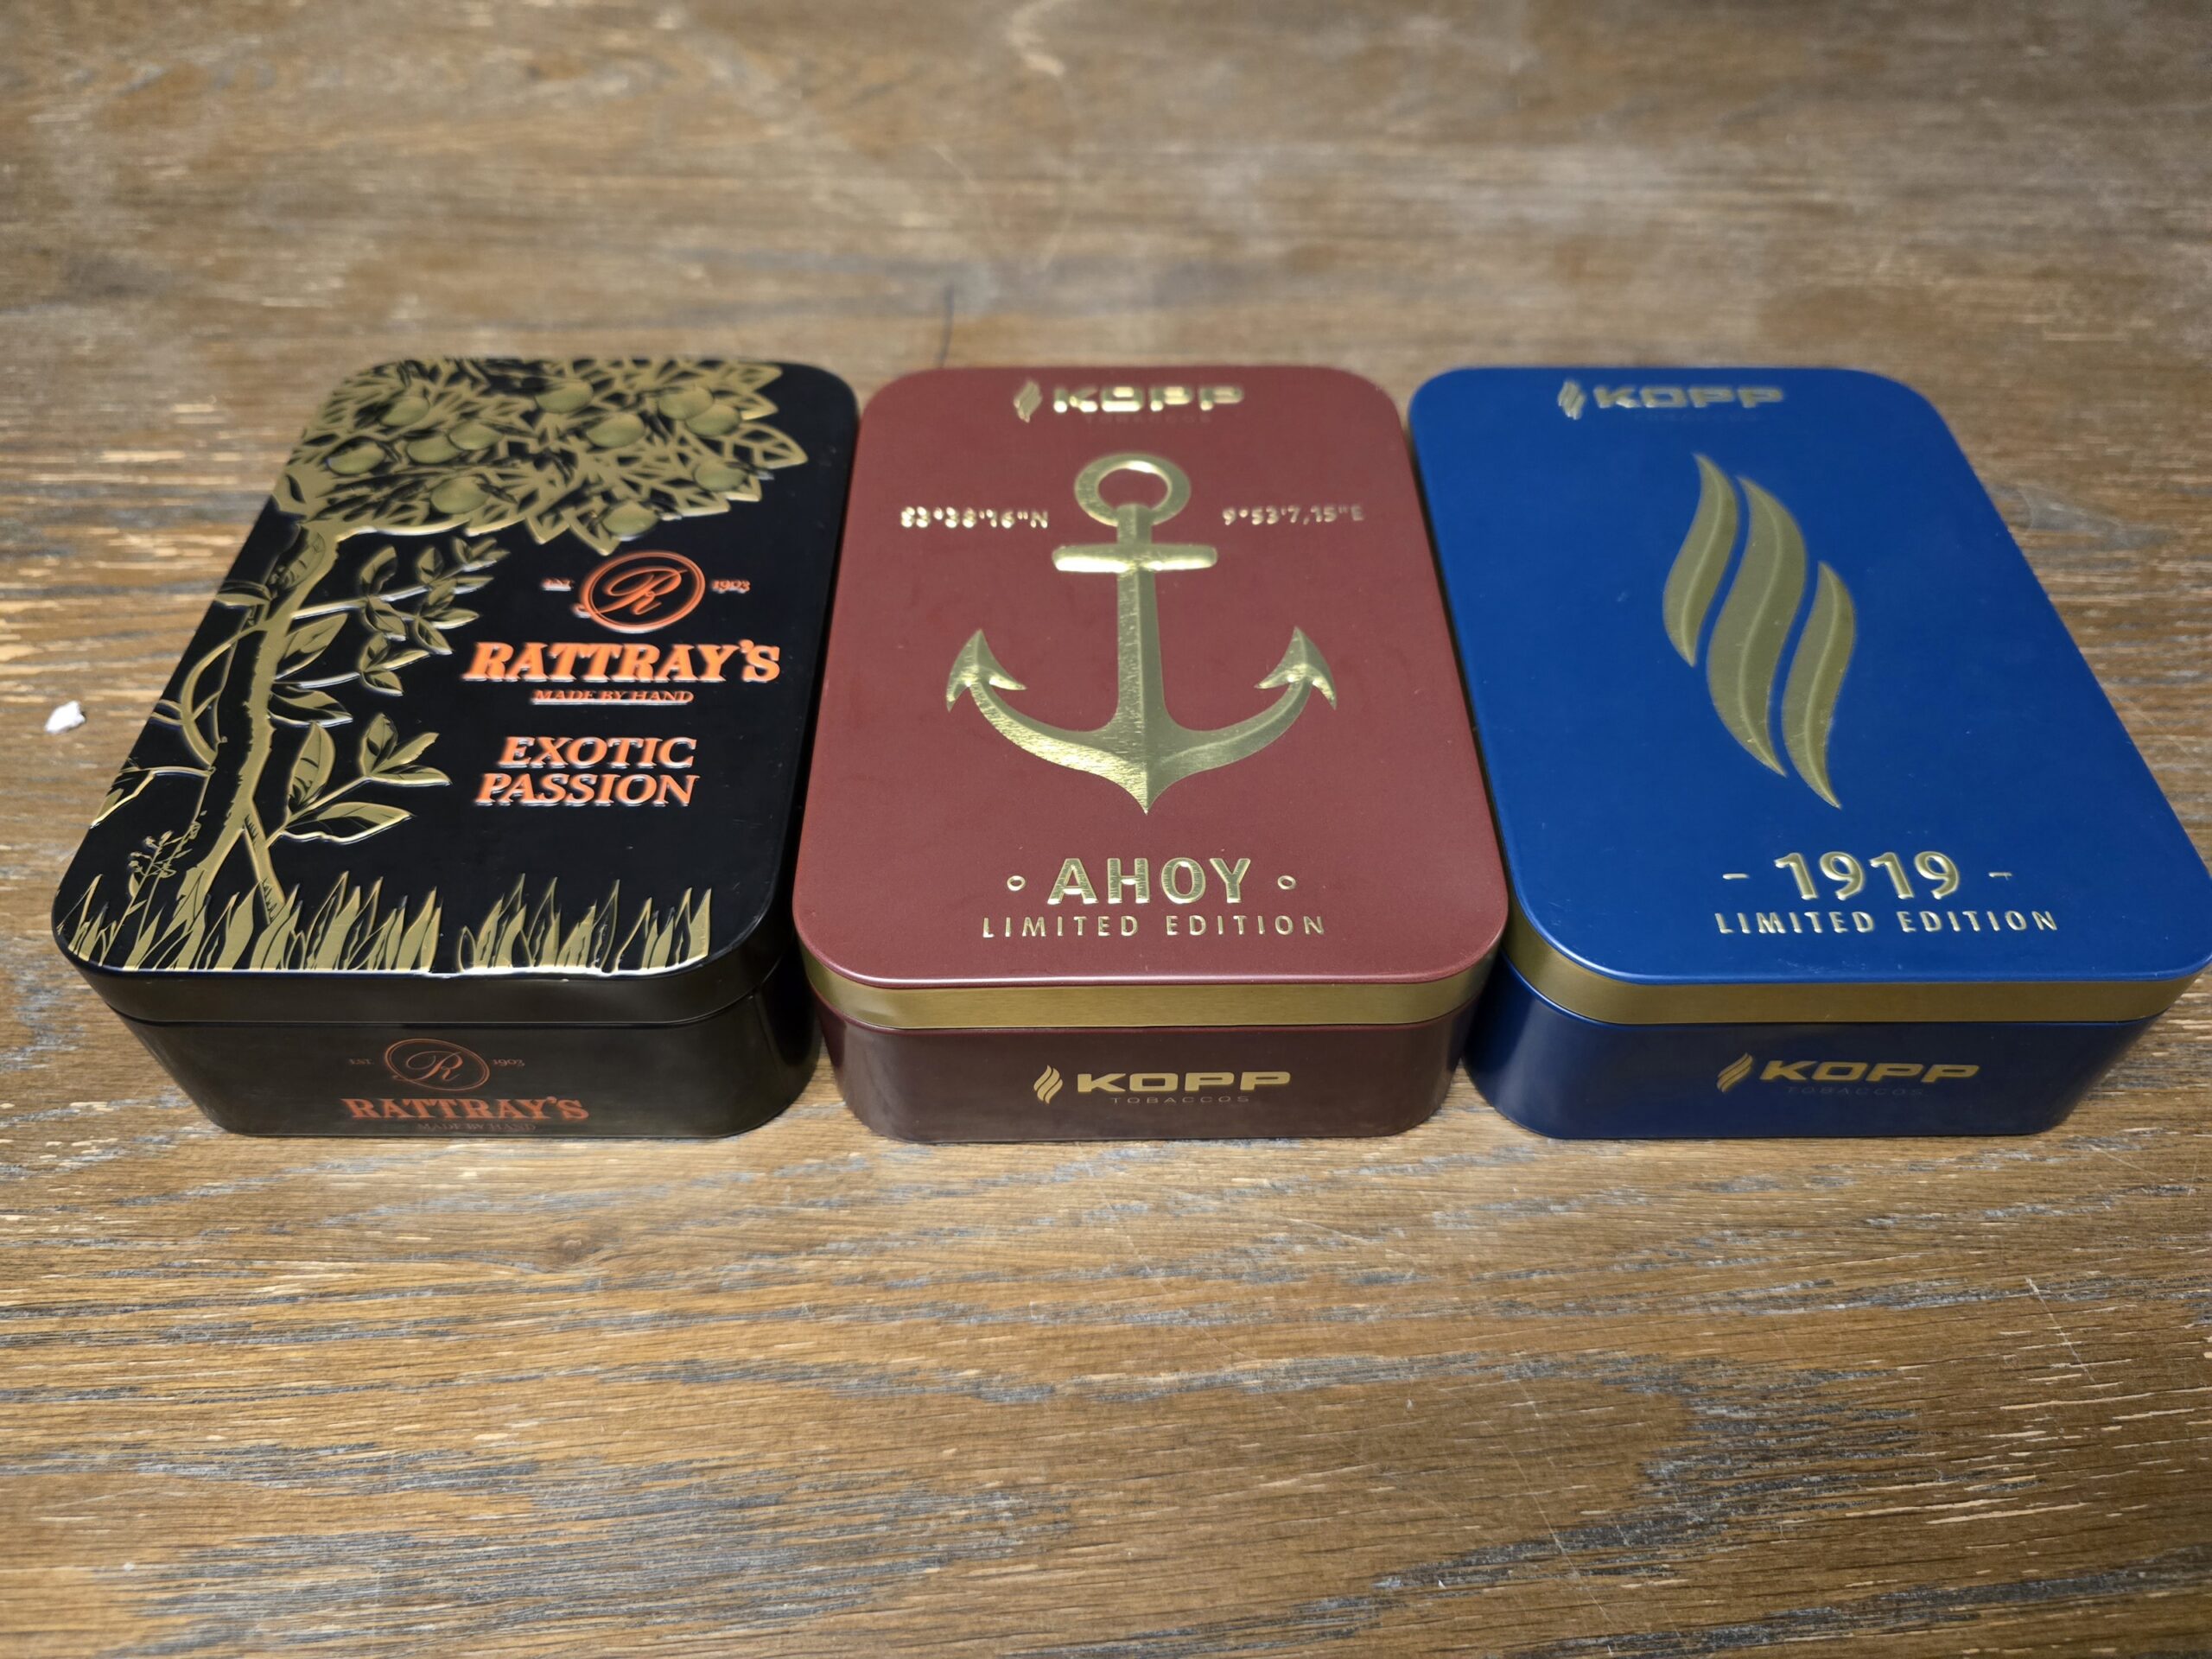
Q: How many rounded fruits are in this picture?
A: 11